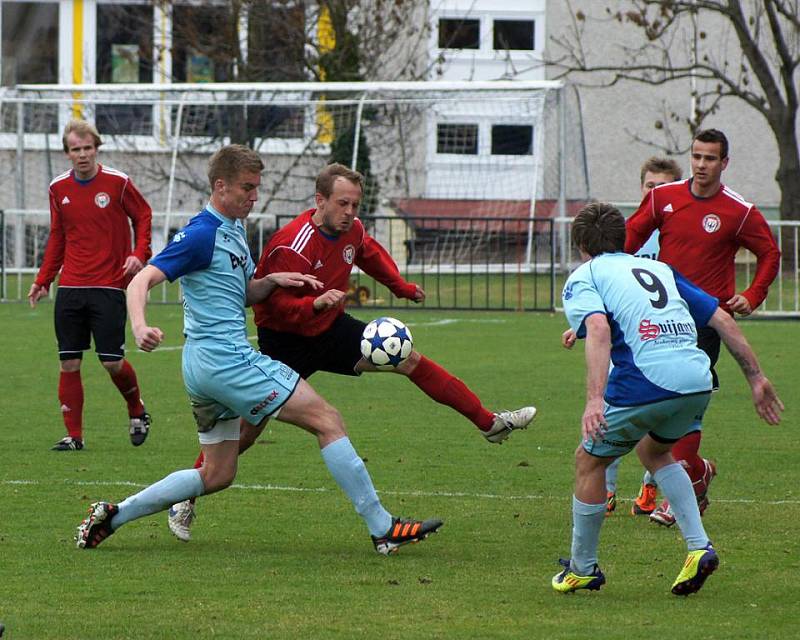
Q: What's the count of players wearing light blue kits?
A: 3